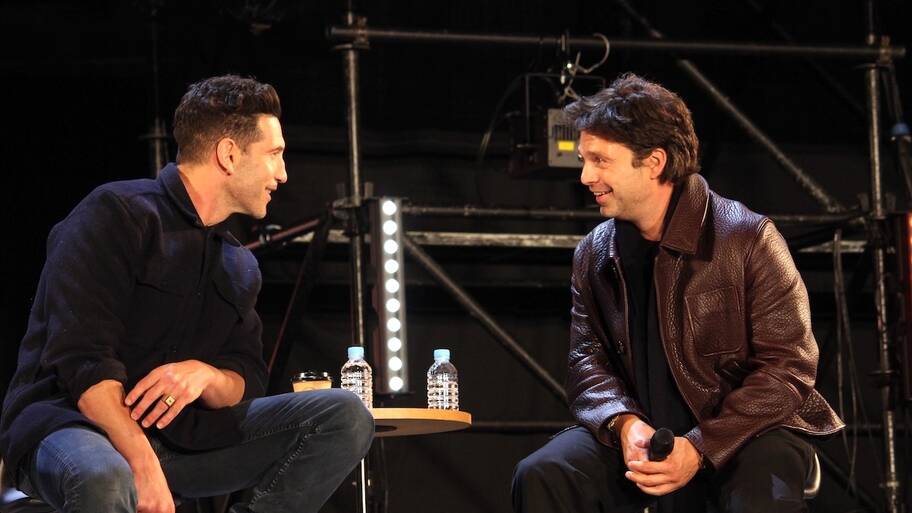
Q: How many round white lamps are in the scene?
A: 10